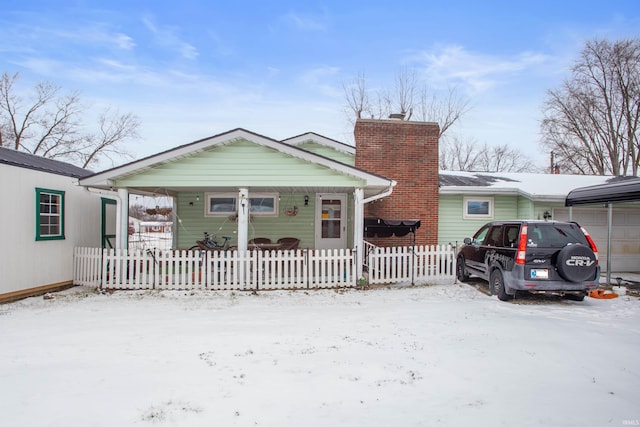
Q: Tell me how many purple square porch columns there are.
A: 0